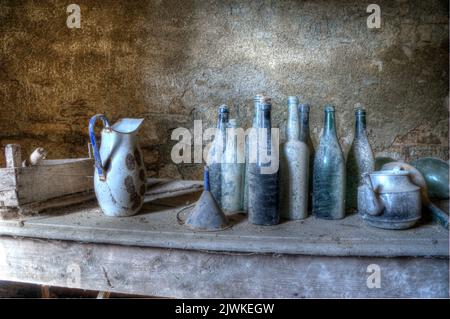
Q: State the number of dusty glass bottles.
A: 8